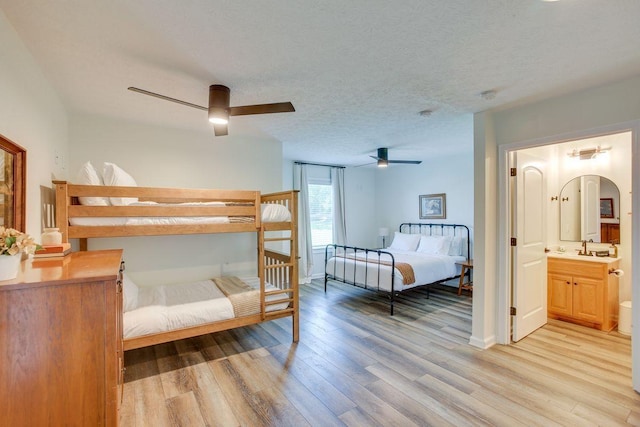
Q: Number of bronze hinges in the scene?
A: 3